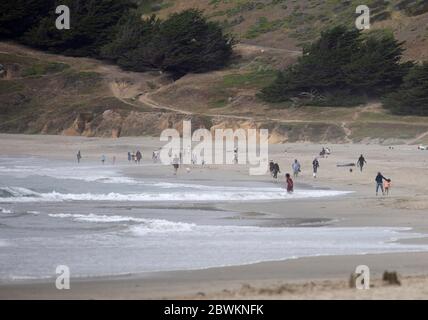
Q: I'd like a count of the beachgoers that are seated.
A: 2